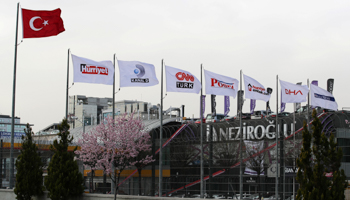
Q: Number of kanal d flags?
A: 1